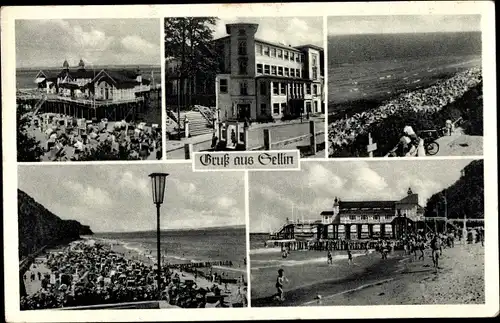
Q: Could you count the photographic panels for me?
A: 5